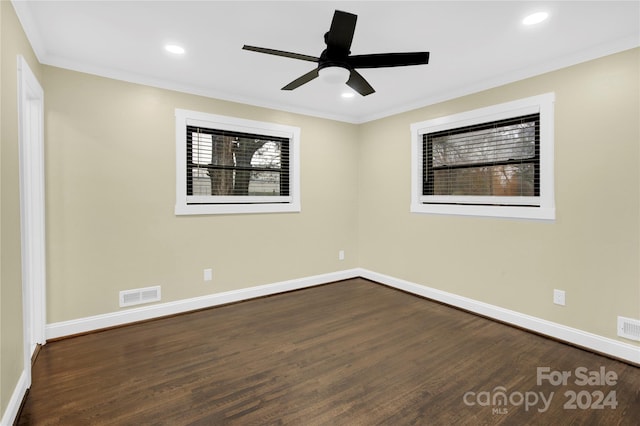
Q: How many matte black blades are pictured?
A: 5